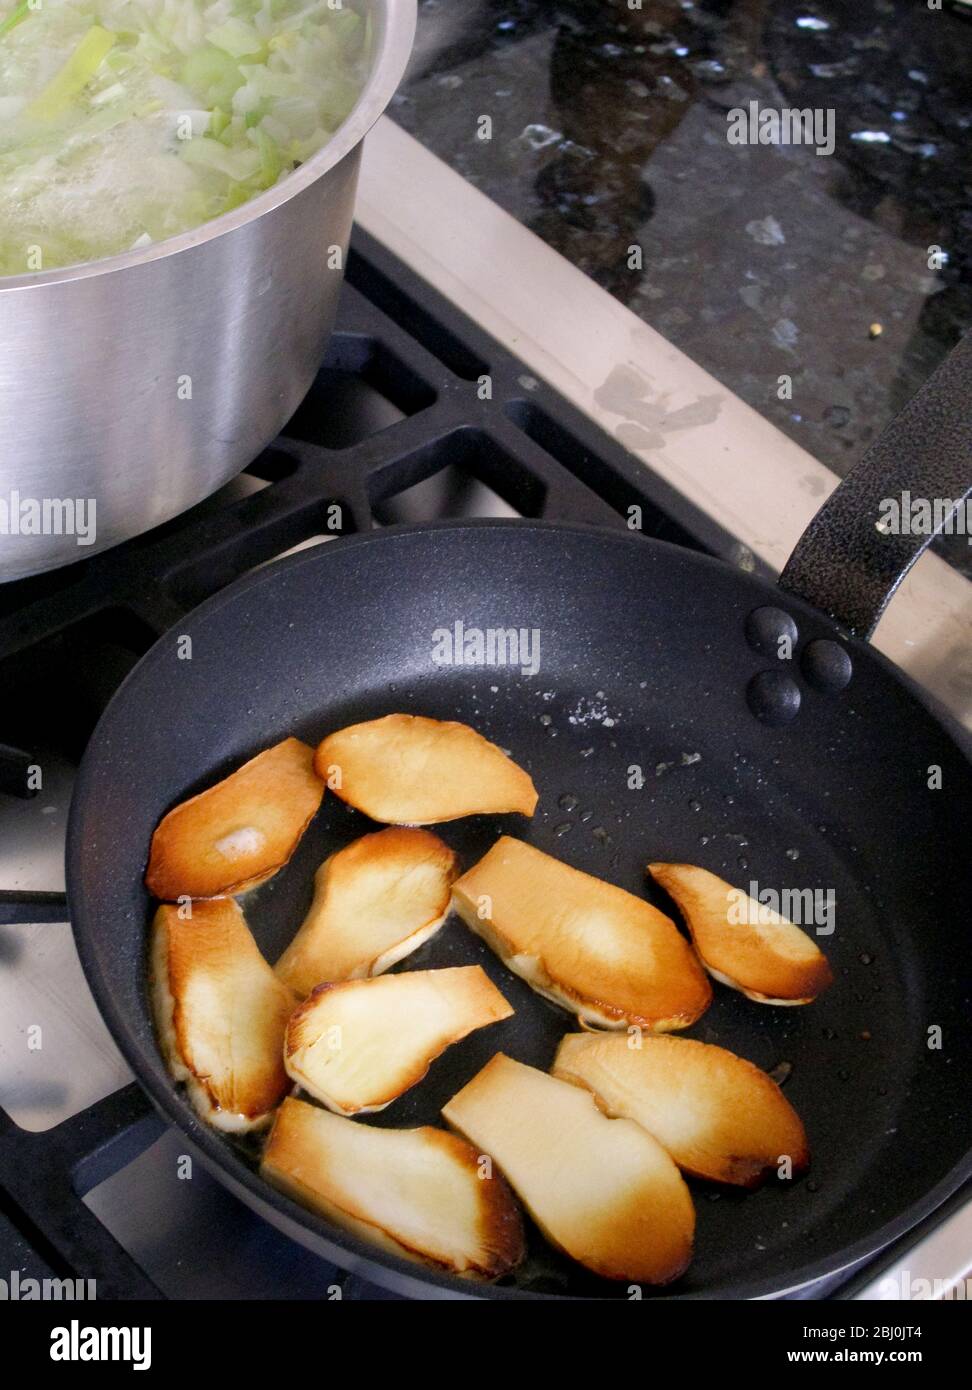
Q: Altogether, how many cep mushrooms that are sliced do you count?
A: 10